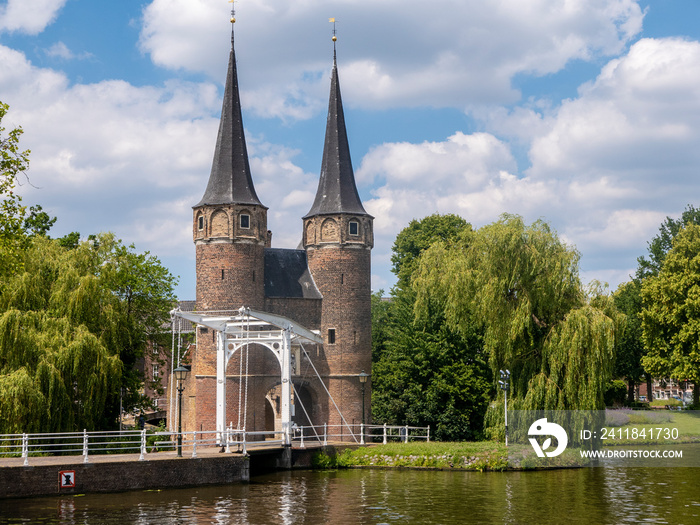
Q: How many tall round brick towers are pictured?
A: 2